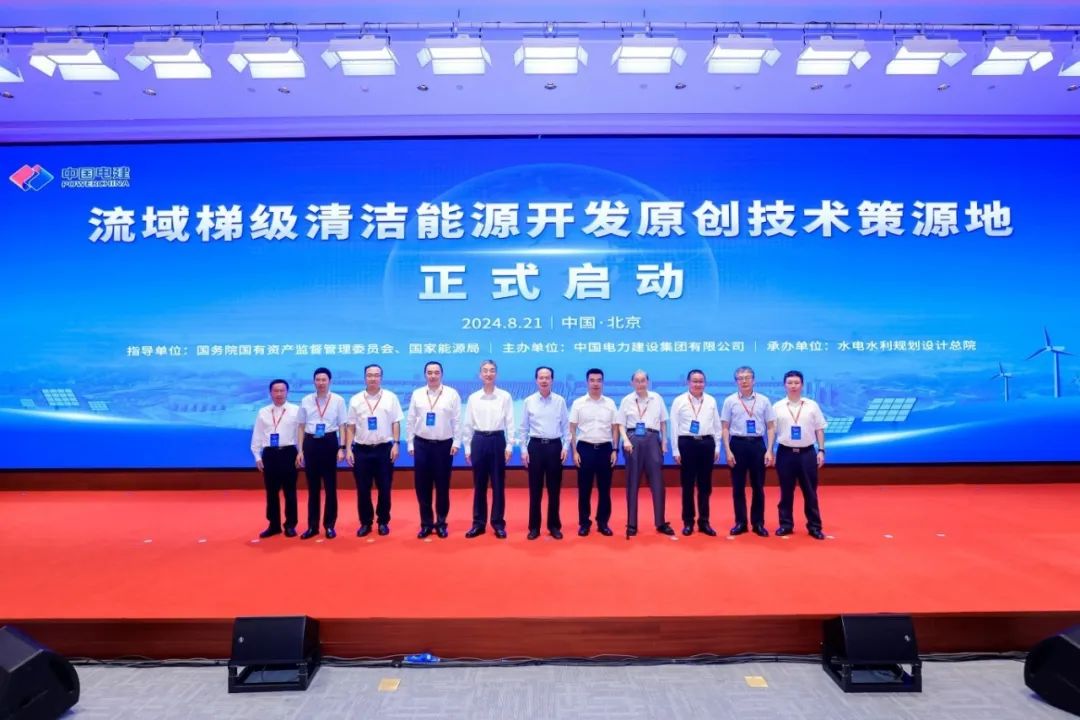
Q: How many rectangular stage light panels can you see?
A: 13